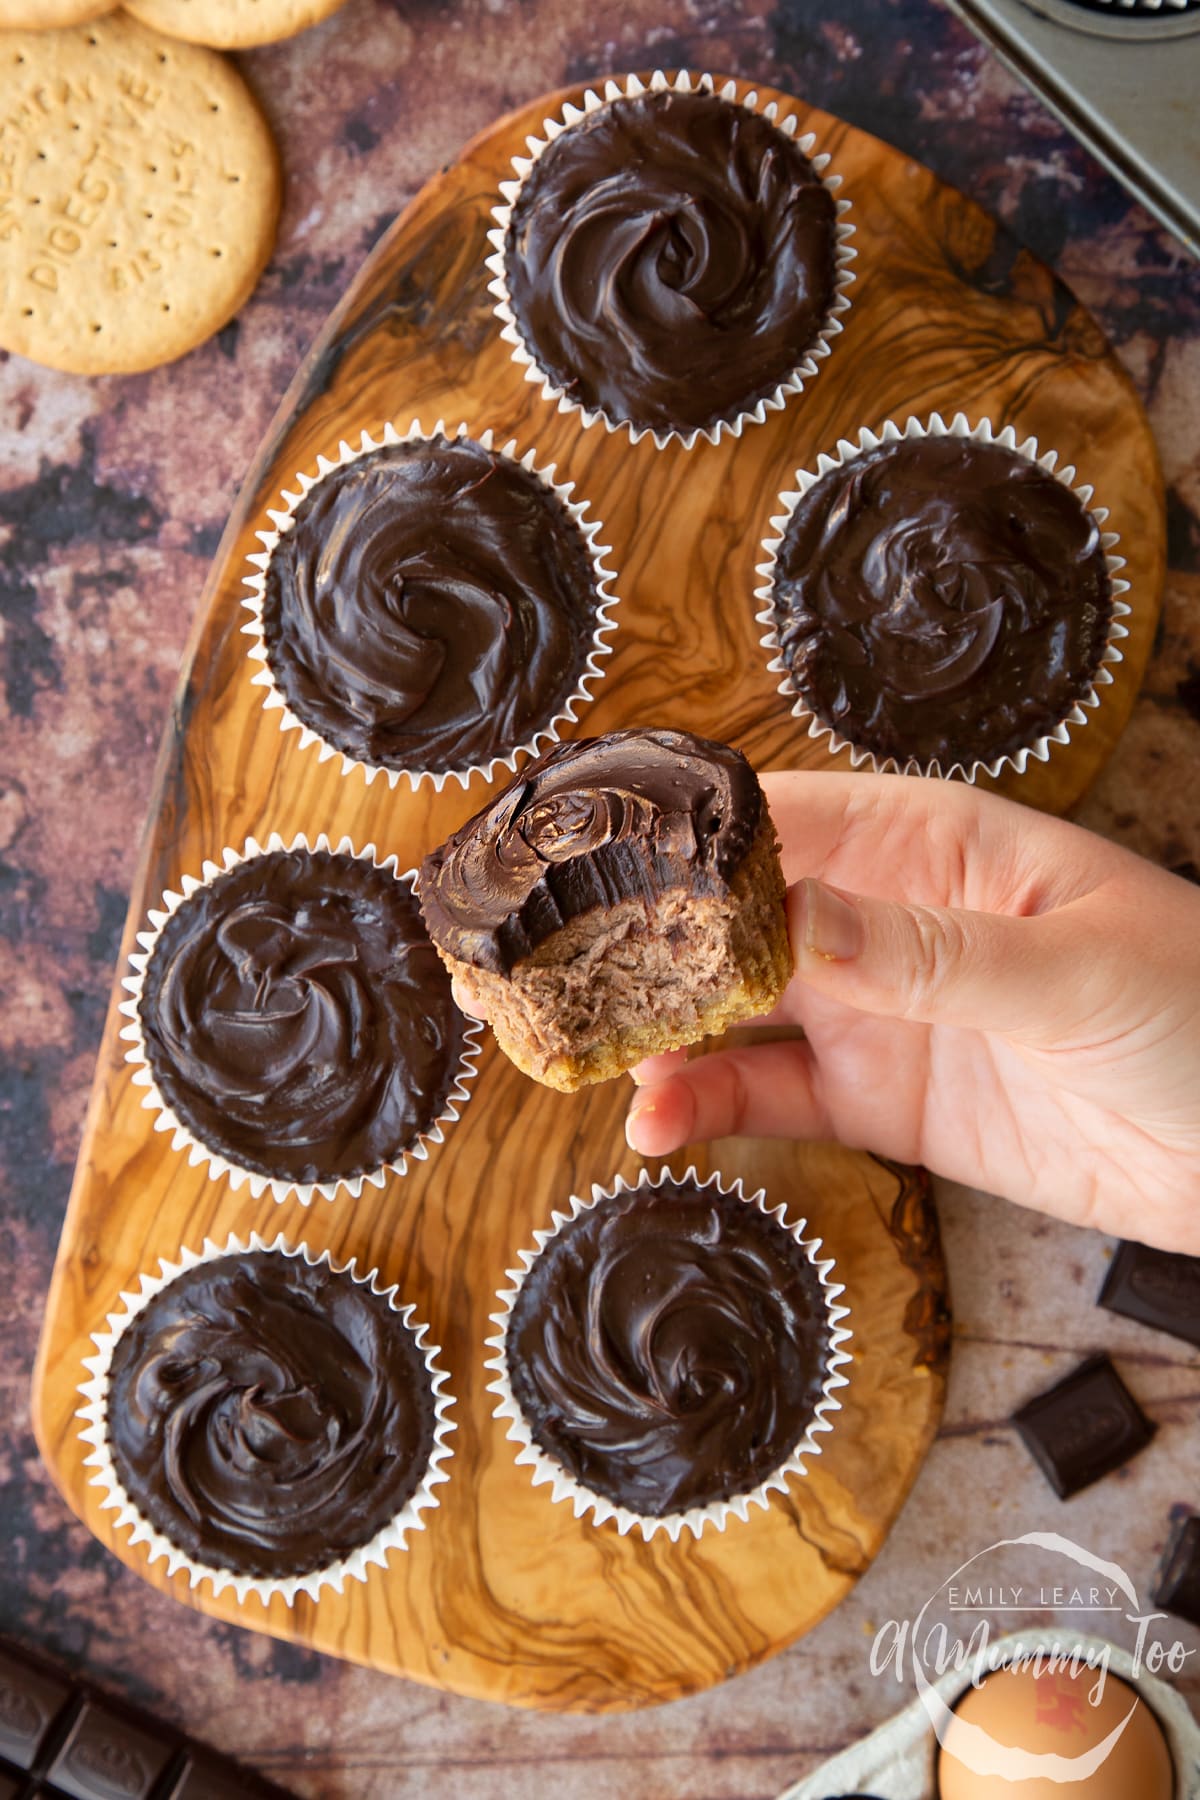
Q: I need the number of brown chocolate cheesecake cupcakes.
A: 7